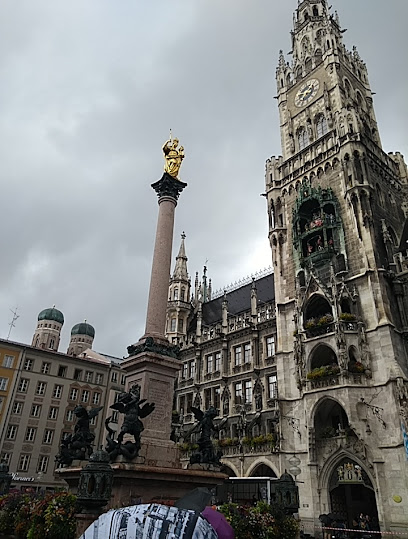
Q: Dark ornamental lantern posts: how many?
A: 3